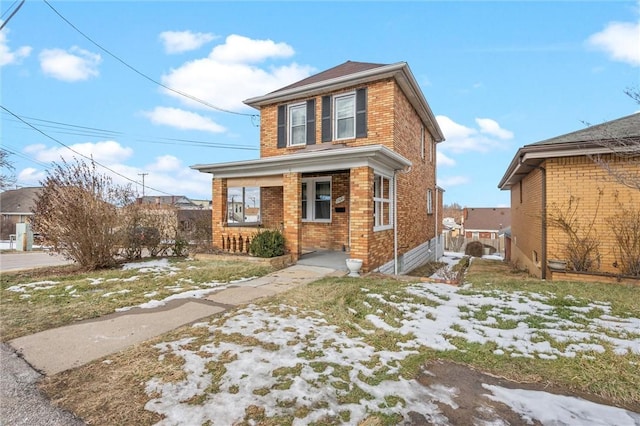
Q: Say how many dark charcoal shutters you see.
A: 4